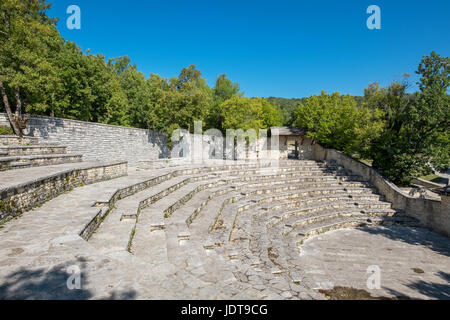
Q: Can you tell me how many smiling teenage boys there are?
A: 0